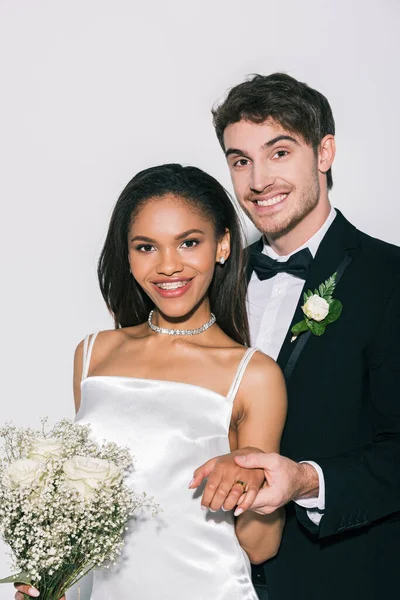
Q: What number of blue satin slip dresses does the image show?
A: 0